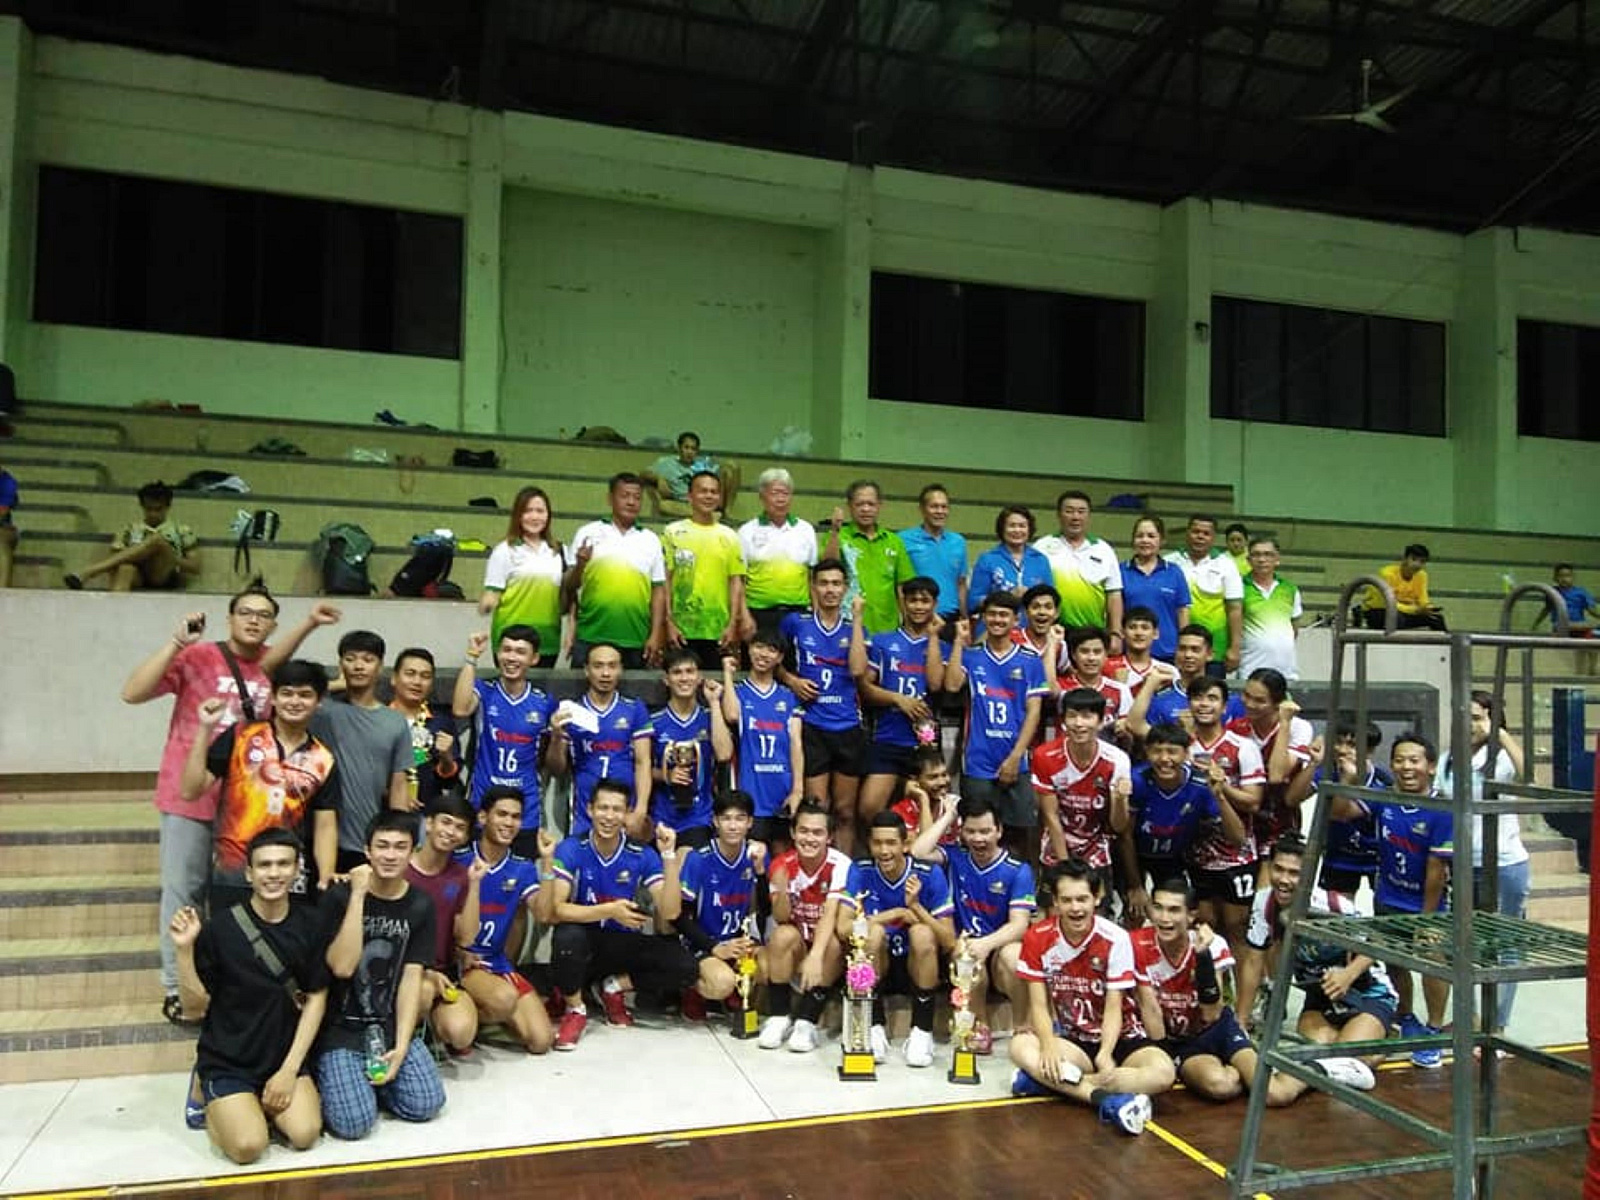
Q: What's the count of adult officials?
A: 11